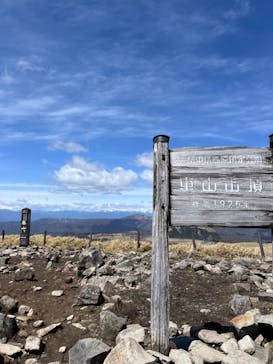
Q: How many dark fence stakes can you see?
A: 6